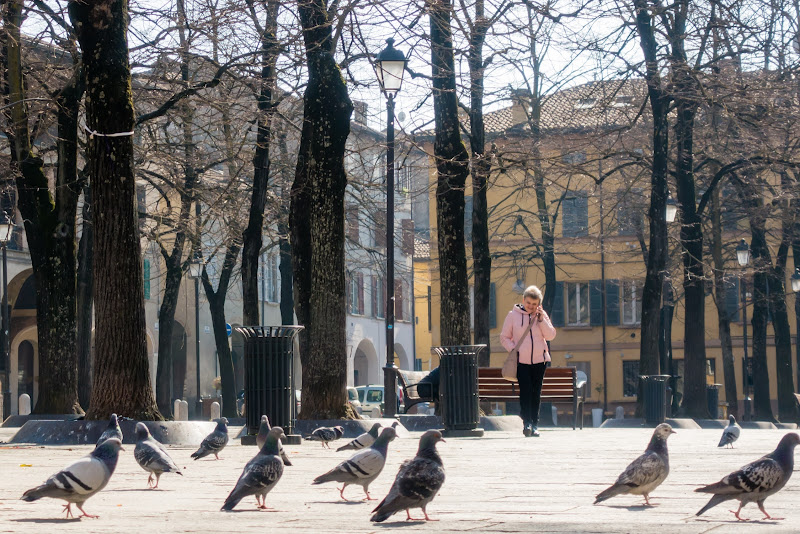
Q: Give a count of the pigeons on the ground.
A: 14